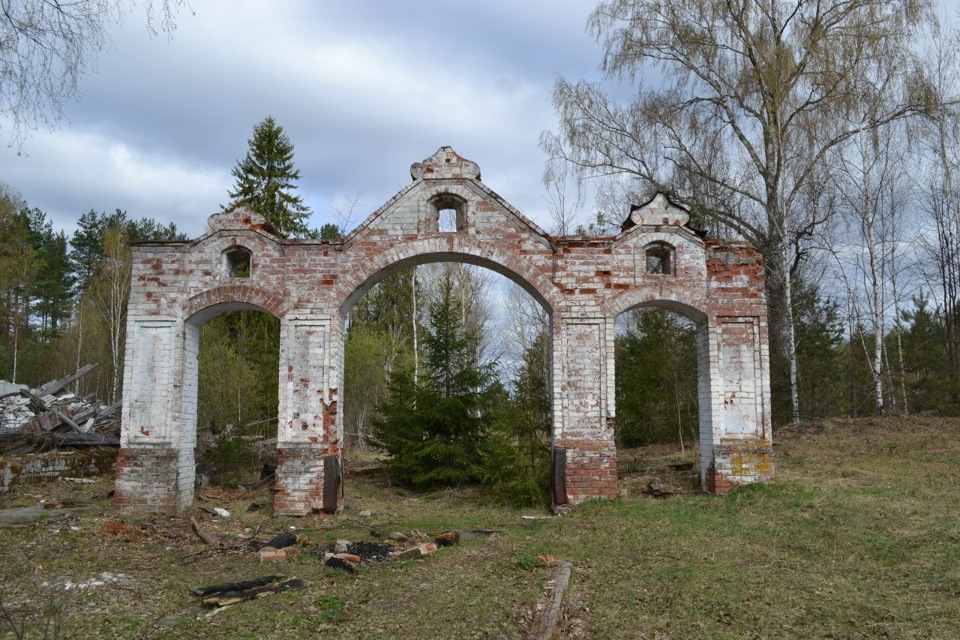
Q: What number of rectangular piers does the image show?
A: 4